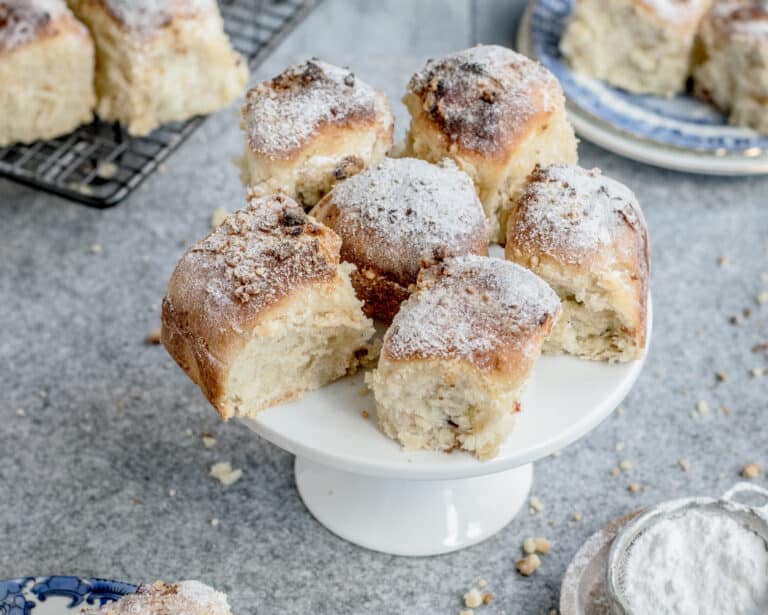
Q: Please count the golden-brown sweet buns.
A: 11